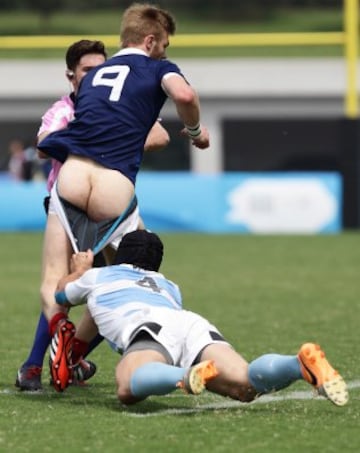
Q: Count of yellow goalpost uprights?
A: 1